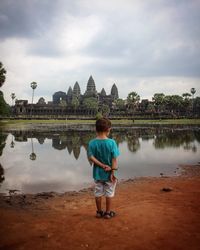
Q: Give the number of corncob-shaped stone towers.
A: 5